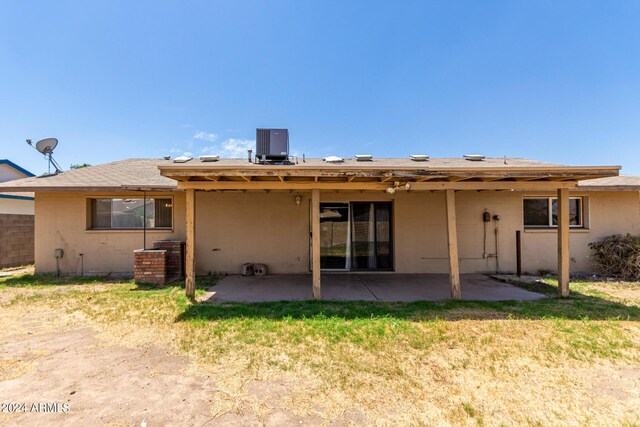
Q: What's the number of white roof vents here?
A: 6